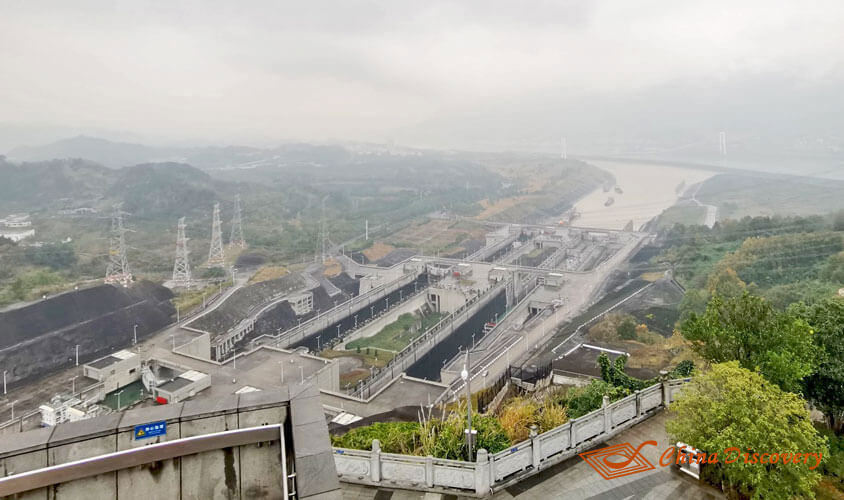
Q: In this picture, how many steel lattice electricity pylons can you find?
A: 5